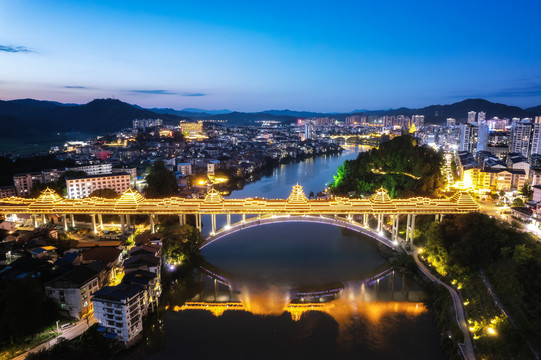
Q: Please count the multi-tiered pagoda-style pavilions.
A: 6